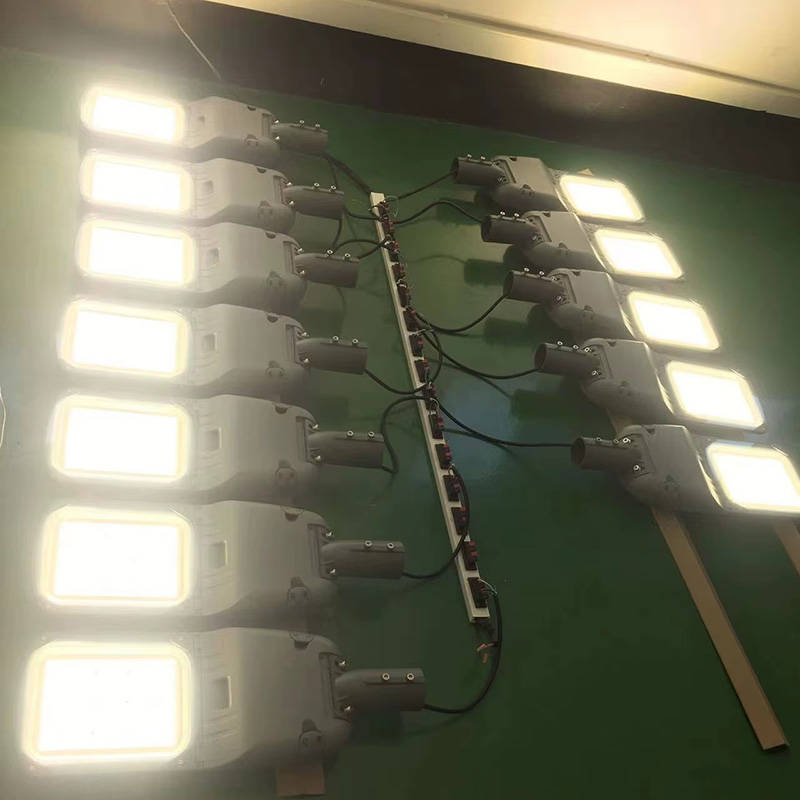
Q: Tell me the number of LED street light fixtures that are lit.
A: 12